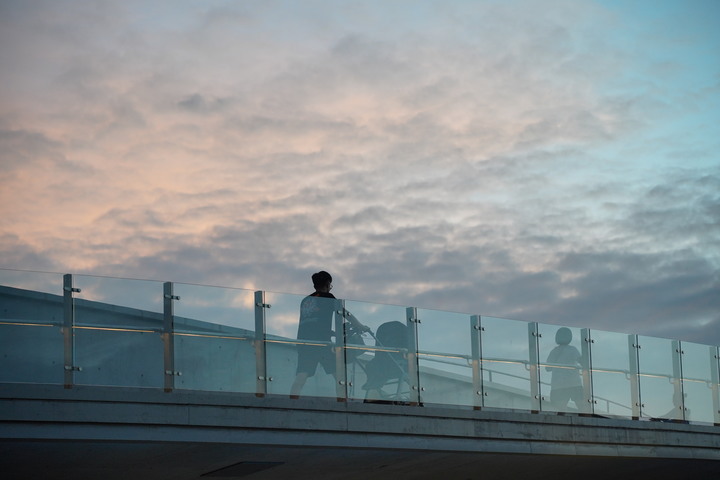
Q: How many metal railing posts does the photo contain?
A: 11